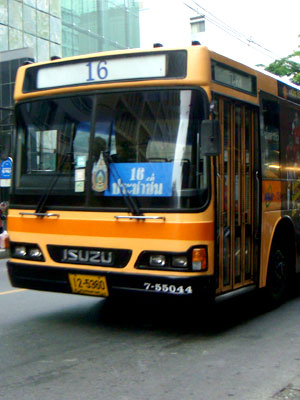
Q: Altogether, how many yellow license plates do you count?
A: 1